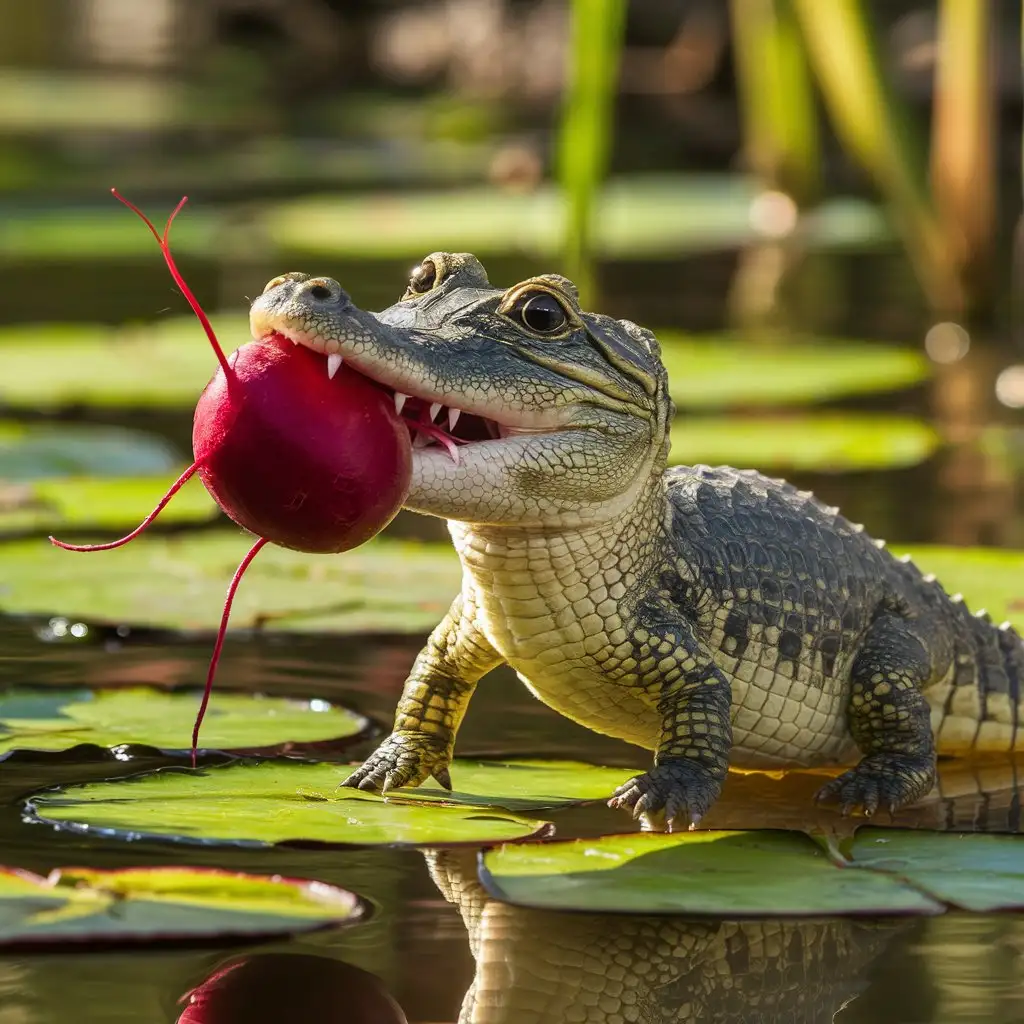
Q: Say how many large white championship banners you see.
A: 0